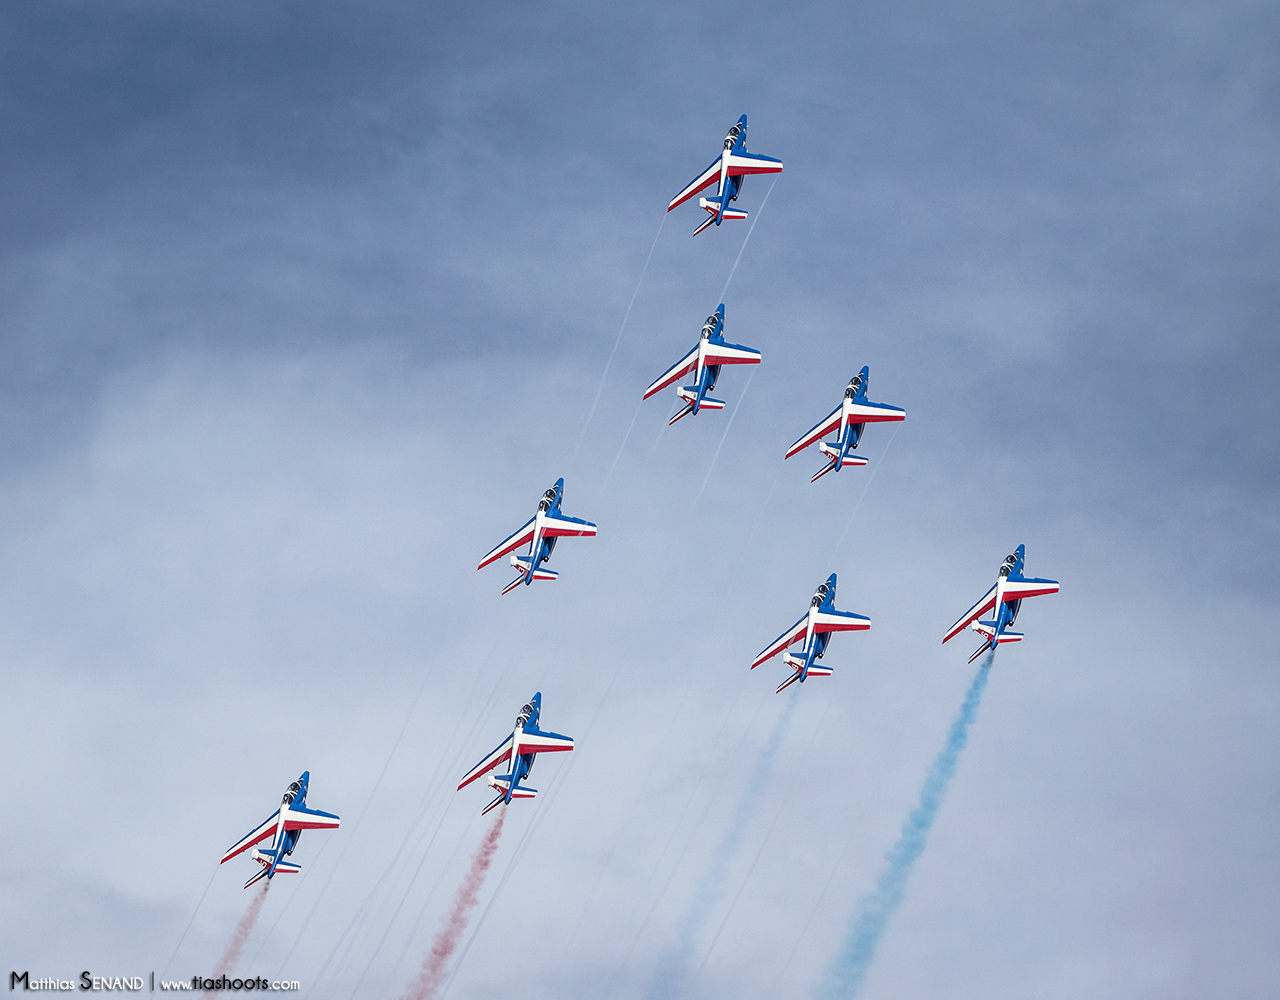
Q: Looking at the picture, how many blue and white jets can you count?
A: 8